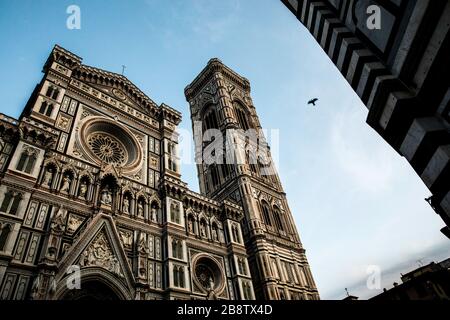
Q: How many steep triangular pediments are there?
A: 1